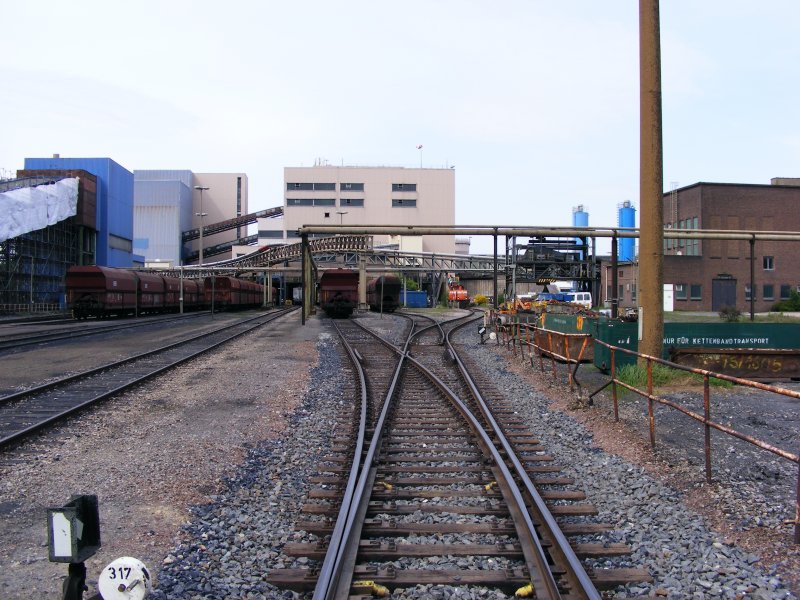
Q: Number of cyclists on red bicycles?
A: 0